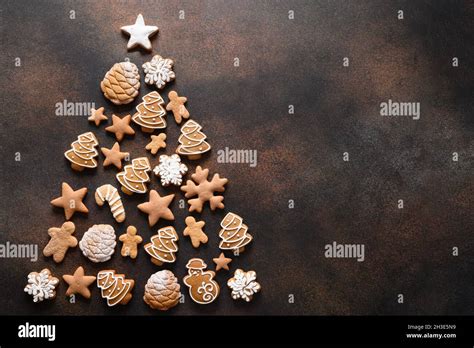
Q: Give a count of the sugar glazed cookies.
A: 14